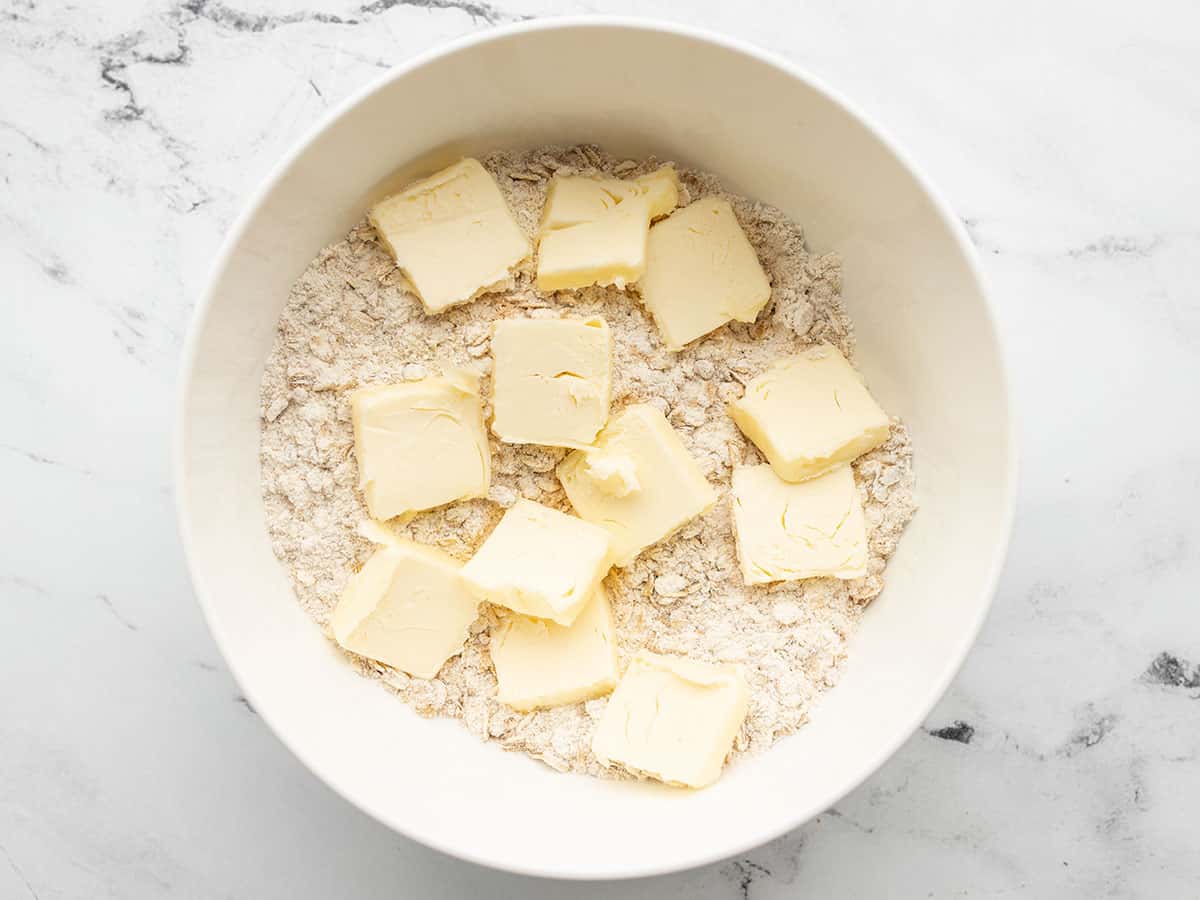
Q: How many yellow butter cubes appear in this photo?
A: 12